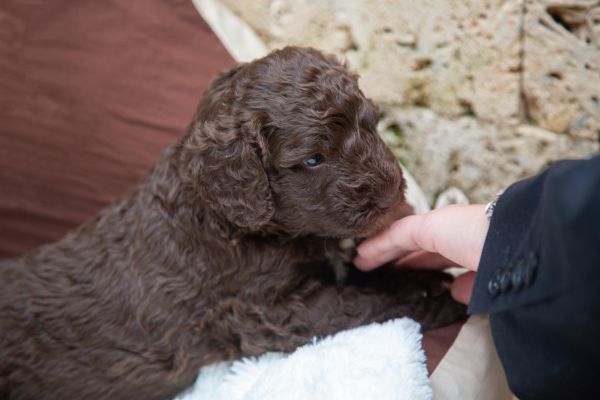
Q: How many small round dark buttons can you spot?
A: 4